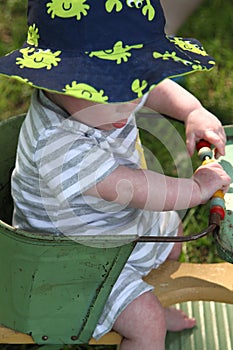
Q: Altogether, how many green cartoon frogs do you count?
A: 0